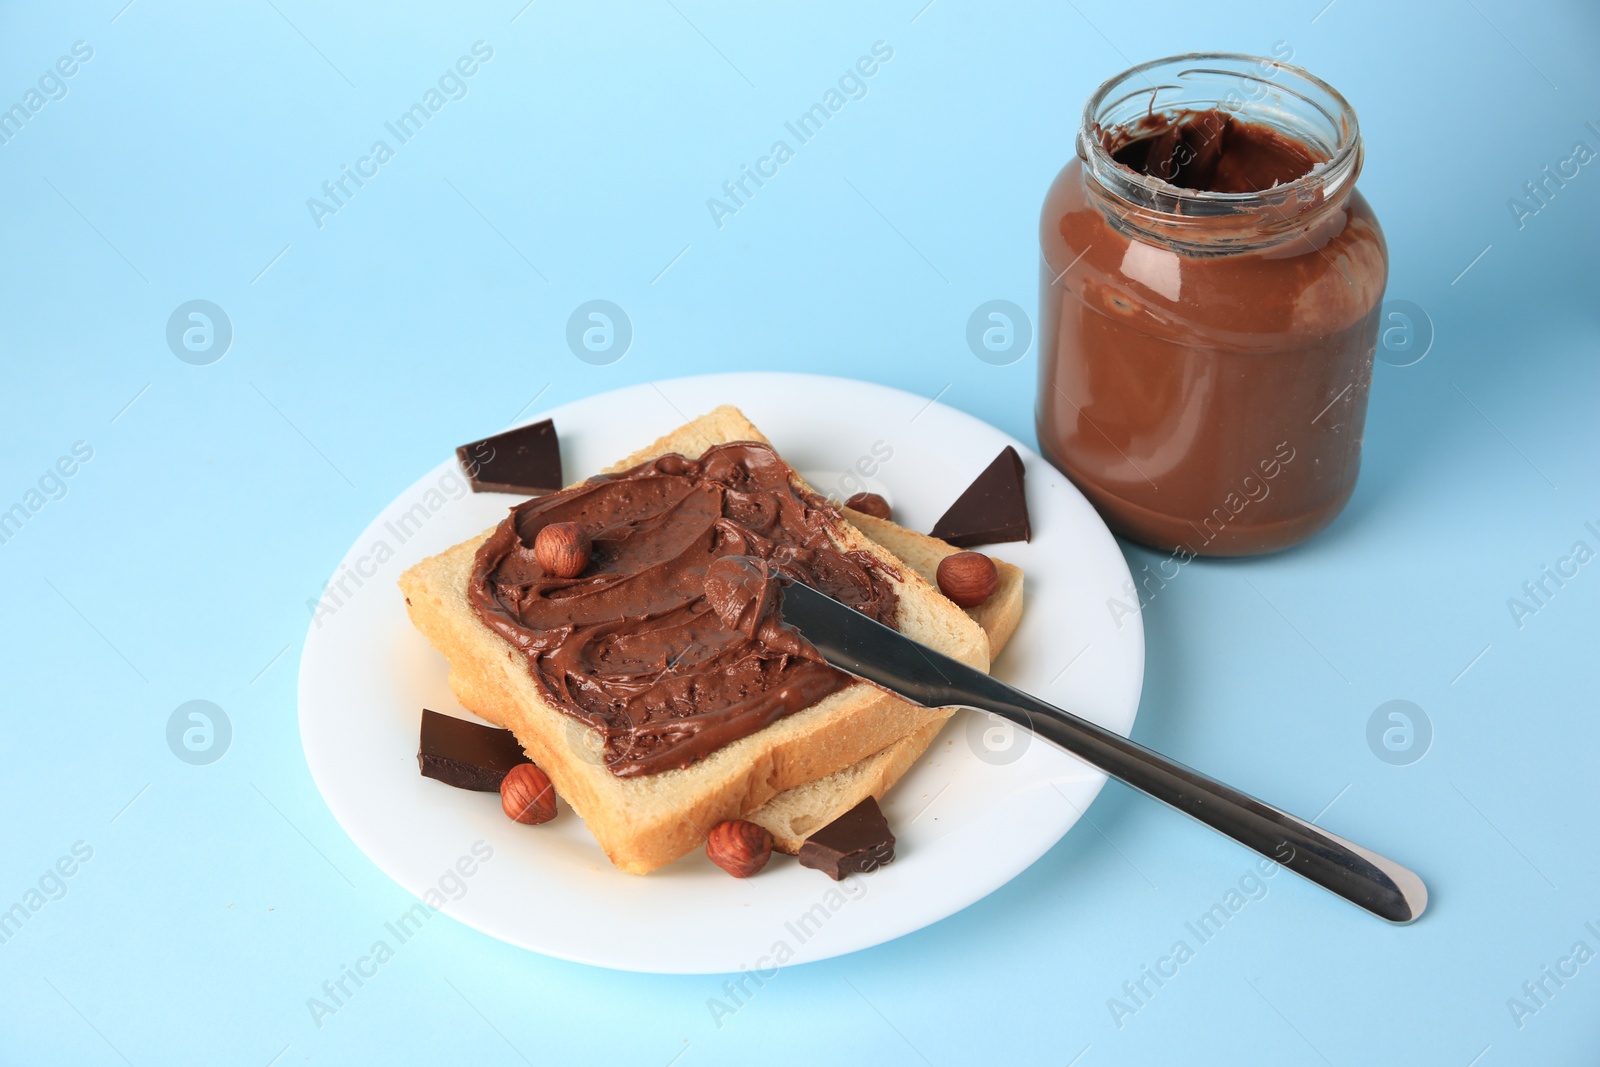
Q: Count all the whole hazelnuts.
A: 5